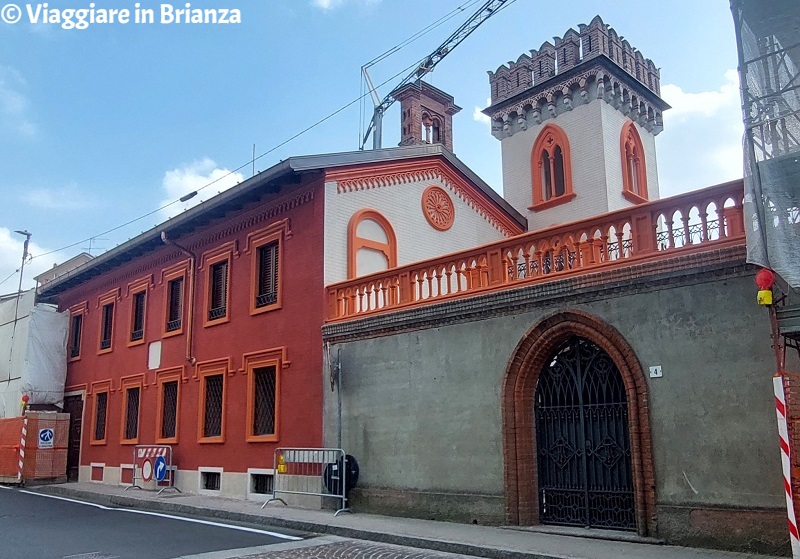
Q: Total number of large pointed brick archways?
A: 1